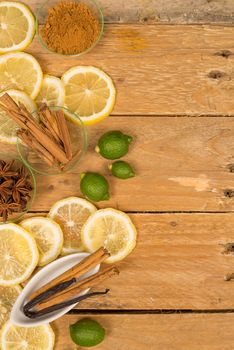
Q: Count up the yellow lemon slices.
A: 11